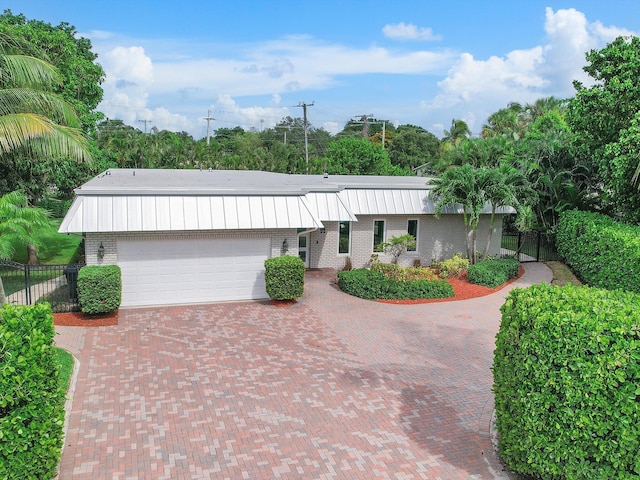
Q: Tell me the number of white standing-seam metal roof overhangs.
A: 3